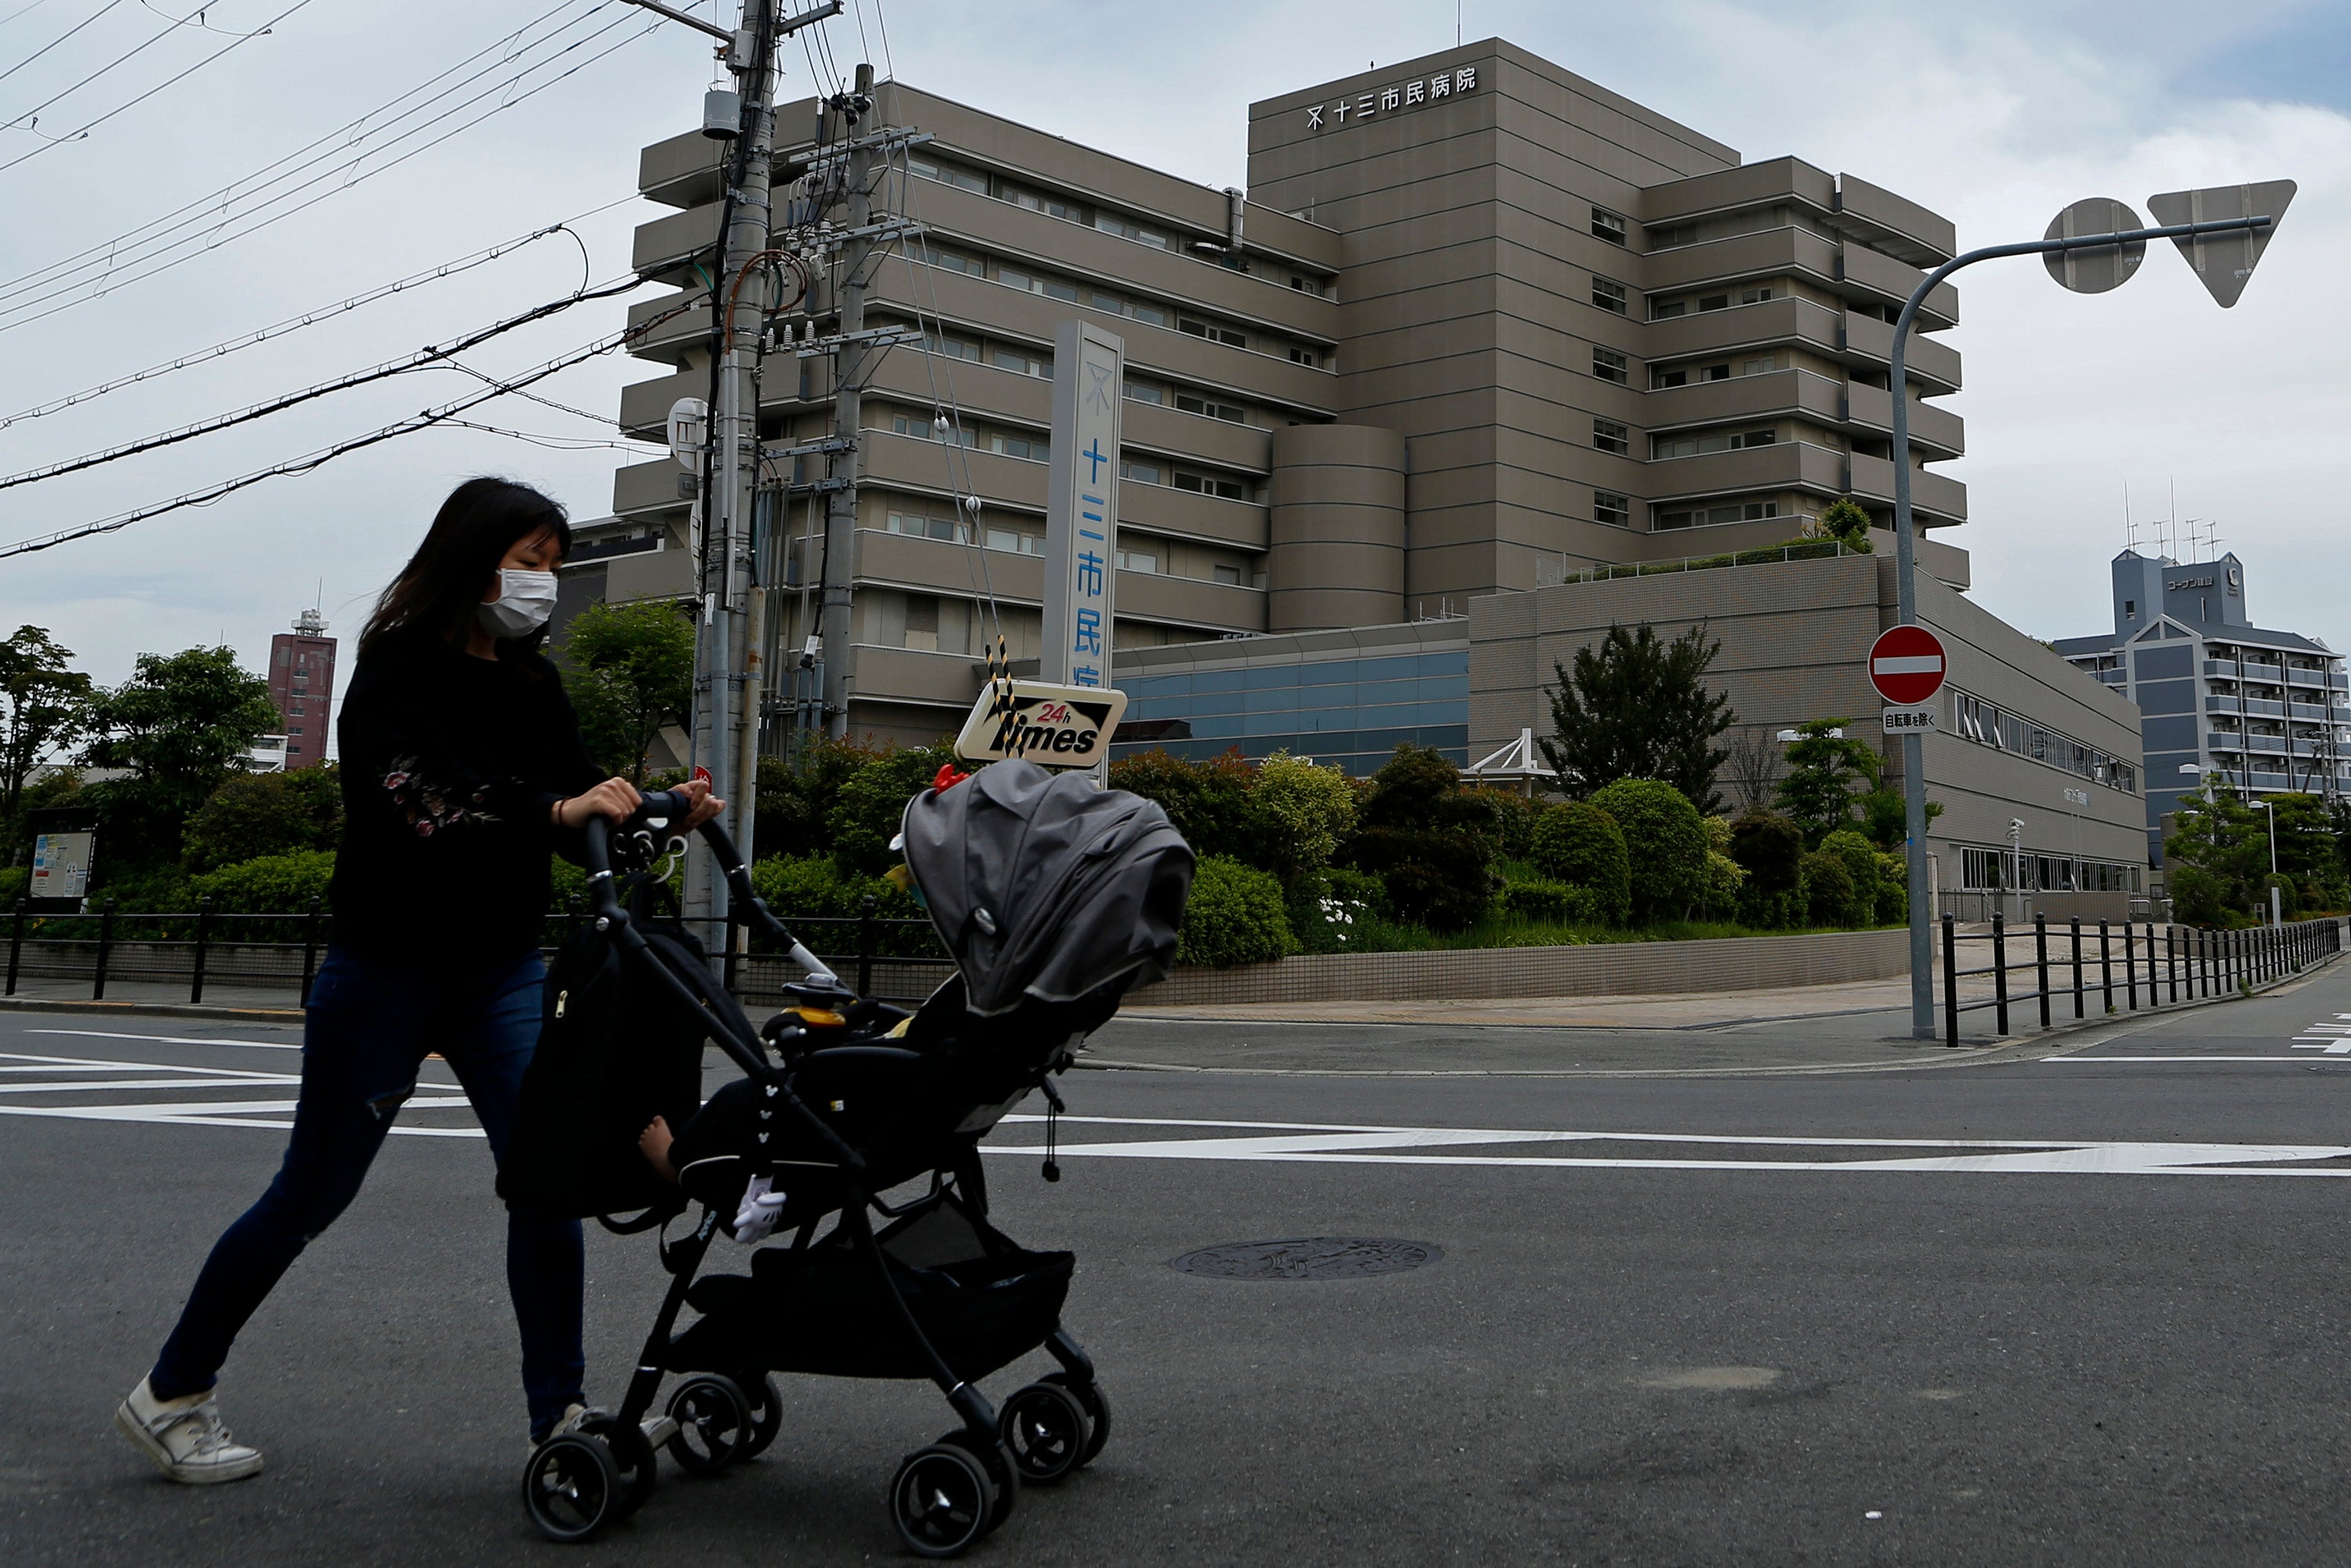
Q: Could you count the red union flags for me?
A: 0